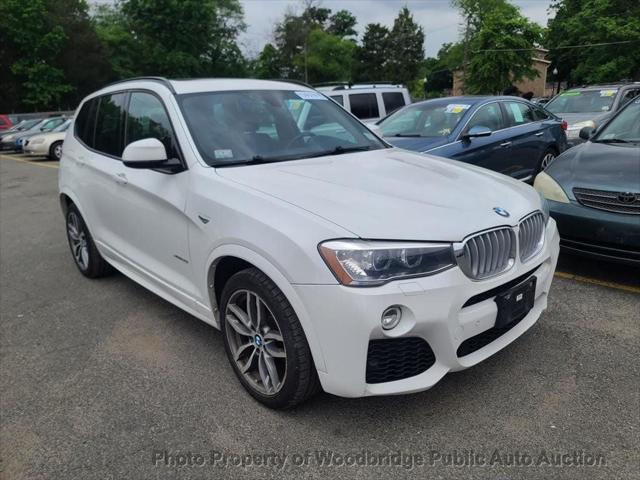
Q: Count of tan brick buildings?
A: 1